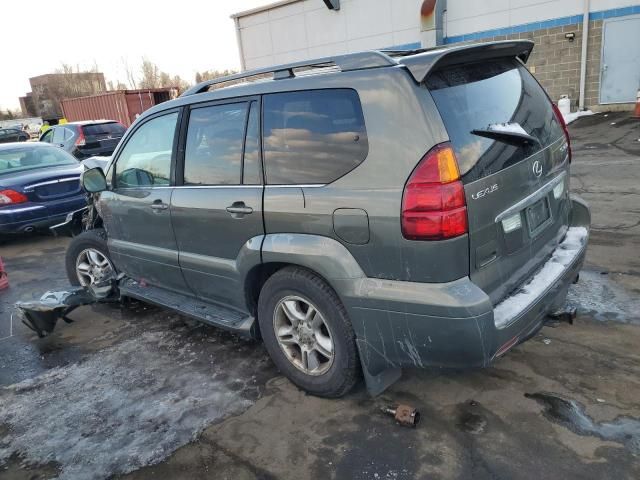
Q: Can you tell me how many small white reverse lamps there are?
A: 2